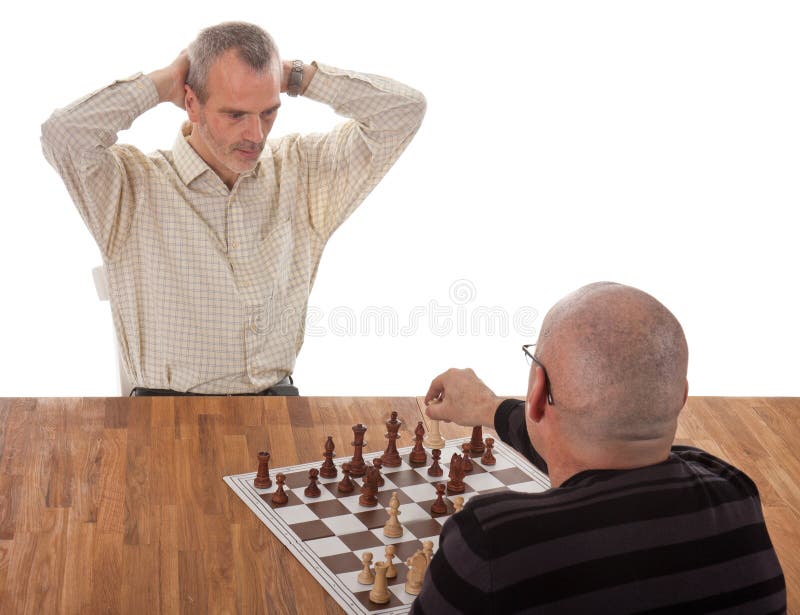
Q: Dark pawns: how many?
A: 8